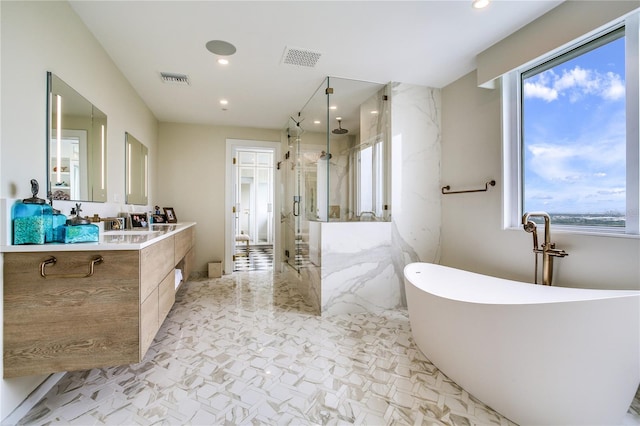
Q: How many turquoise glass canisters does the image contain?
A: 3